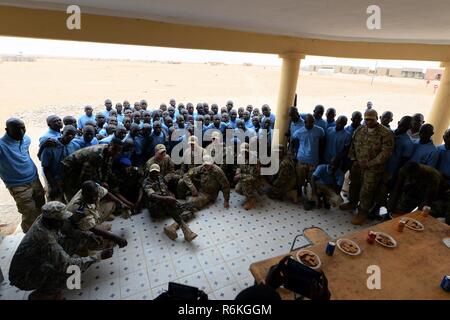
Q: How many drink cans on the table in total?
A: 5